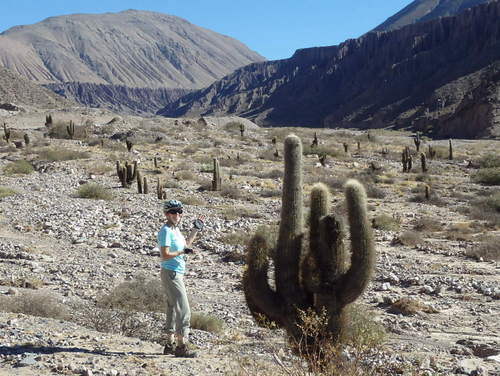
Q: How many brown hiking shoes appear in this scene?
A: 2